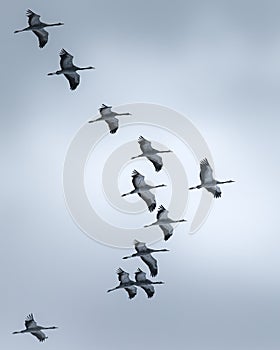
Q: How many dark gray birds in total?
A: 11